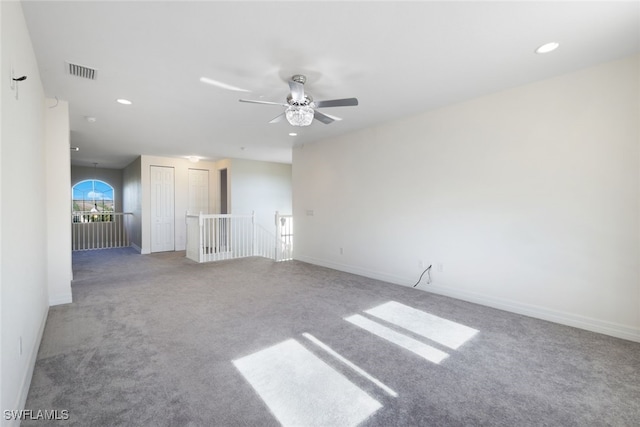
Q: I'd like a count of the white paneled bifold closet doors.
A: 2